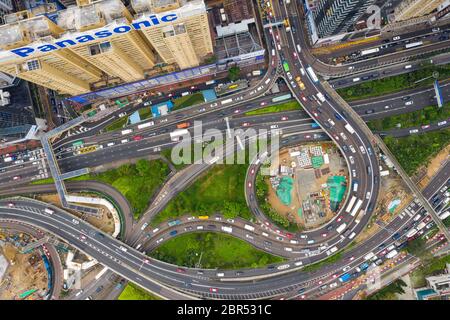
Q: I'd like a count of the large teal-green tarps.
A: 2